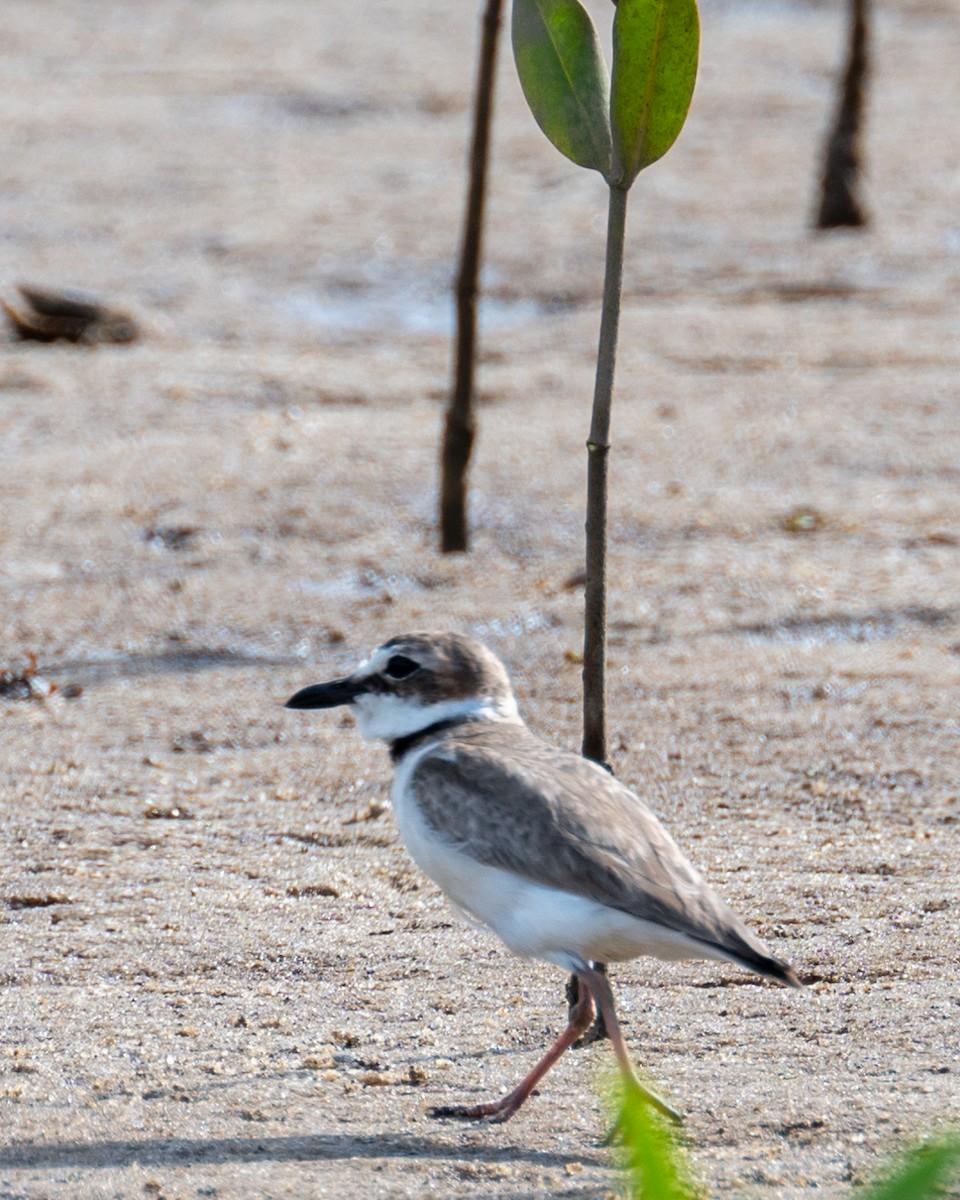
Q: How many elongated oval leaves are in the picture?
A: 2